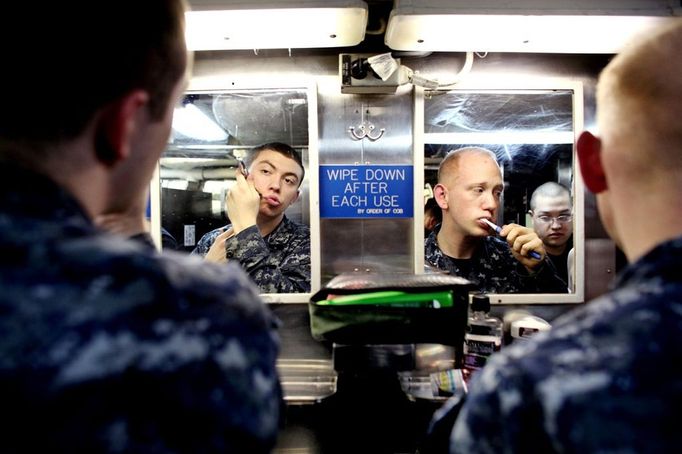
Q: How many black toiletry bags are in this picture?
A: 1